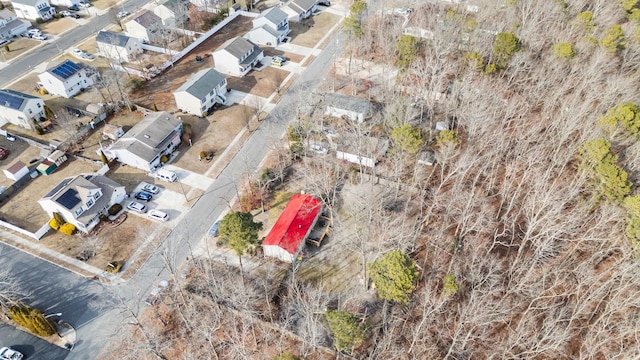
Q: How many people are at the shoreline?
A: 0